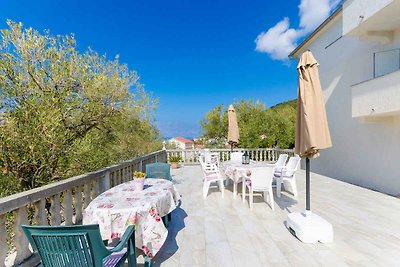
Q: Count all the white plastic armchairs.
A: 6